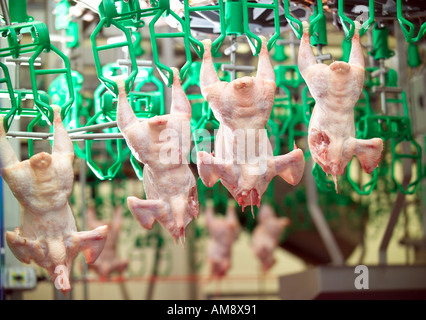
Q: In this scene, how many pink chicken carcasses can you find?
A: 7